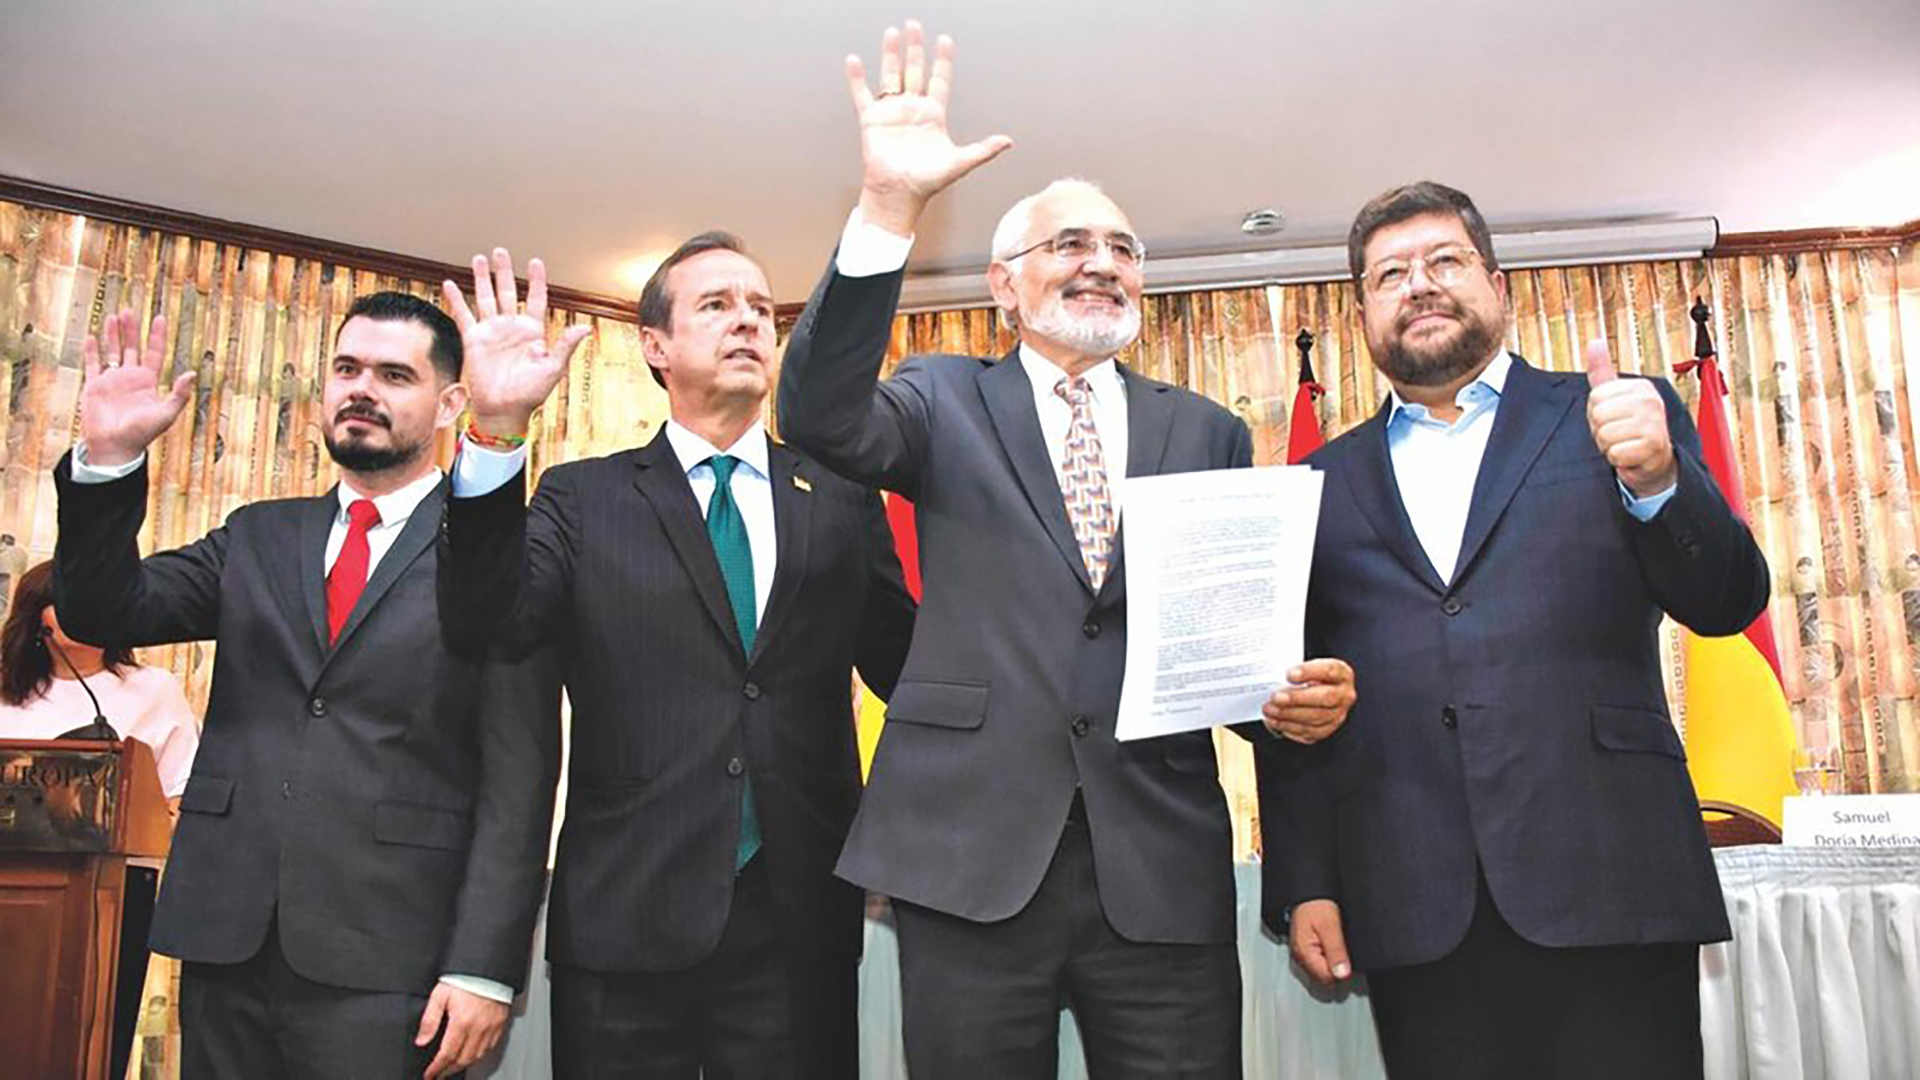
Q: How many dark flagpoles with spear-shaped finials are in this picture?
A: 2